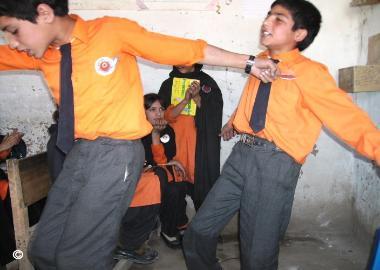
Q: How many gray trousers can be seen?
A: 2